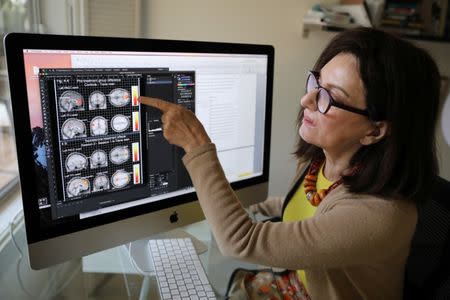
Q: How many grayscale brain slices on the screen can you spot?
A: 12